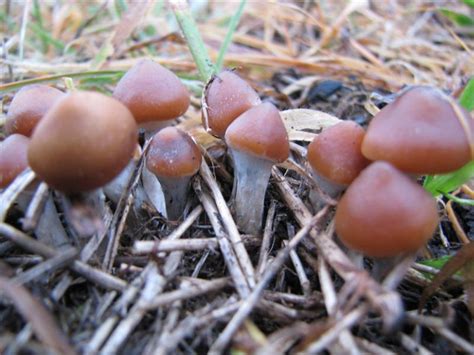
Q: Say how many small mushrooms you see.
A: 10